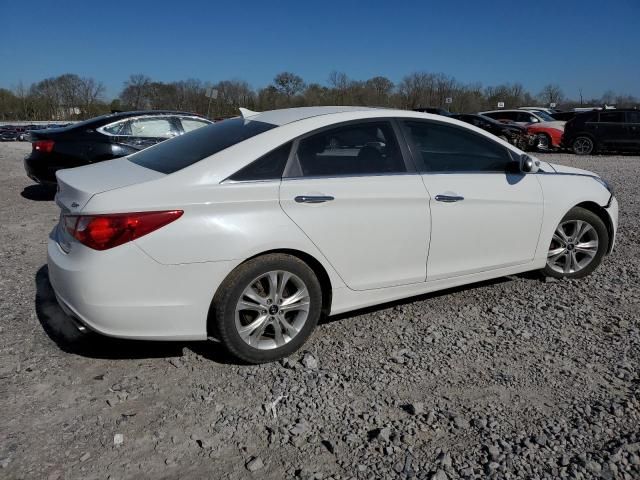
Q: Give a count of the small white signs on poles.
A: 3